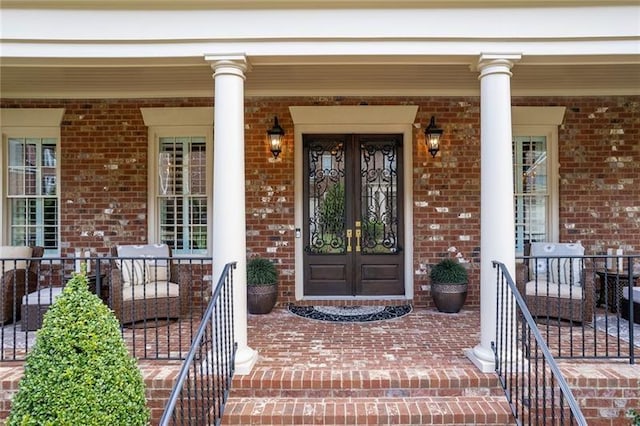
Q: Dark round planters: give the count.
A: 2